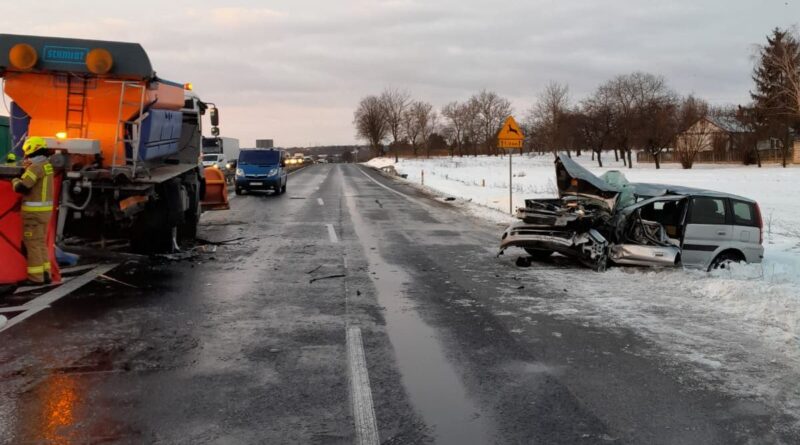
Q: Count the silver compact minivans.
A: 1